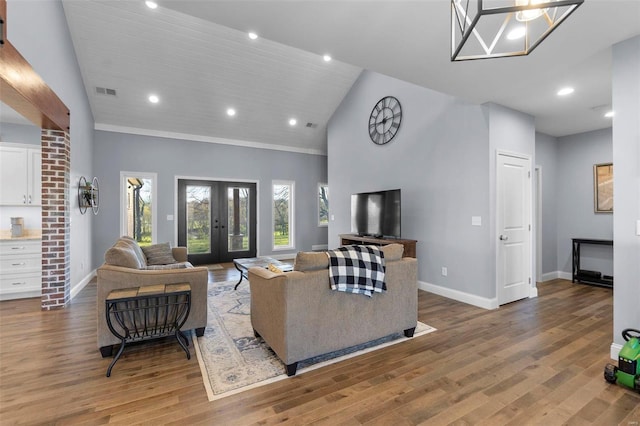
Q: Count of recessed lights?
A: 9